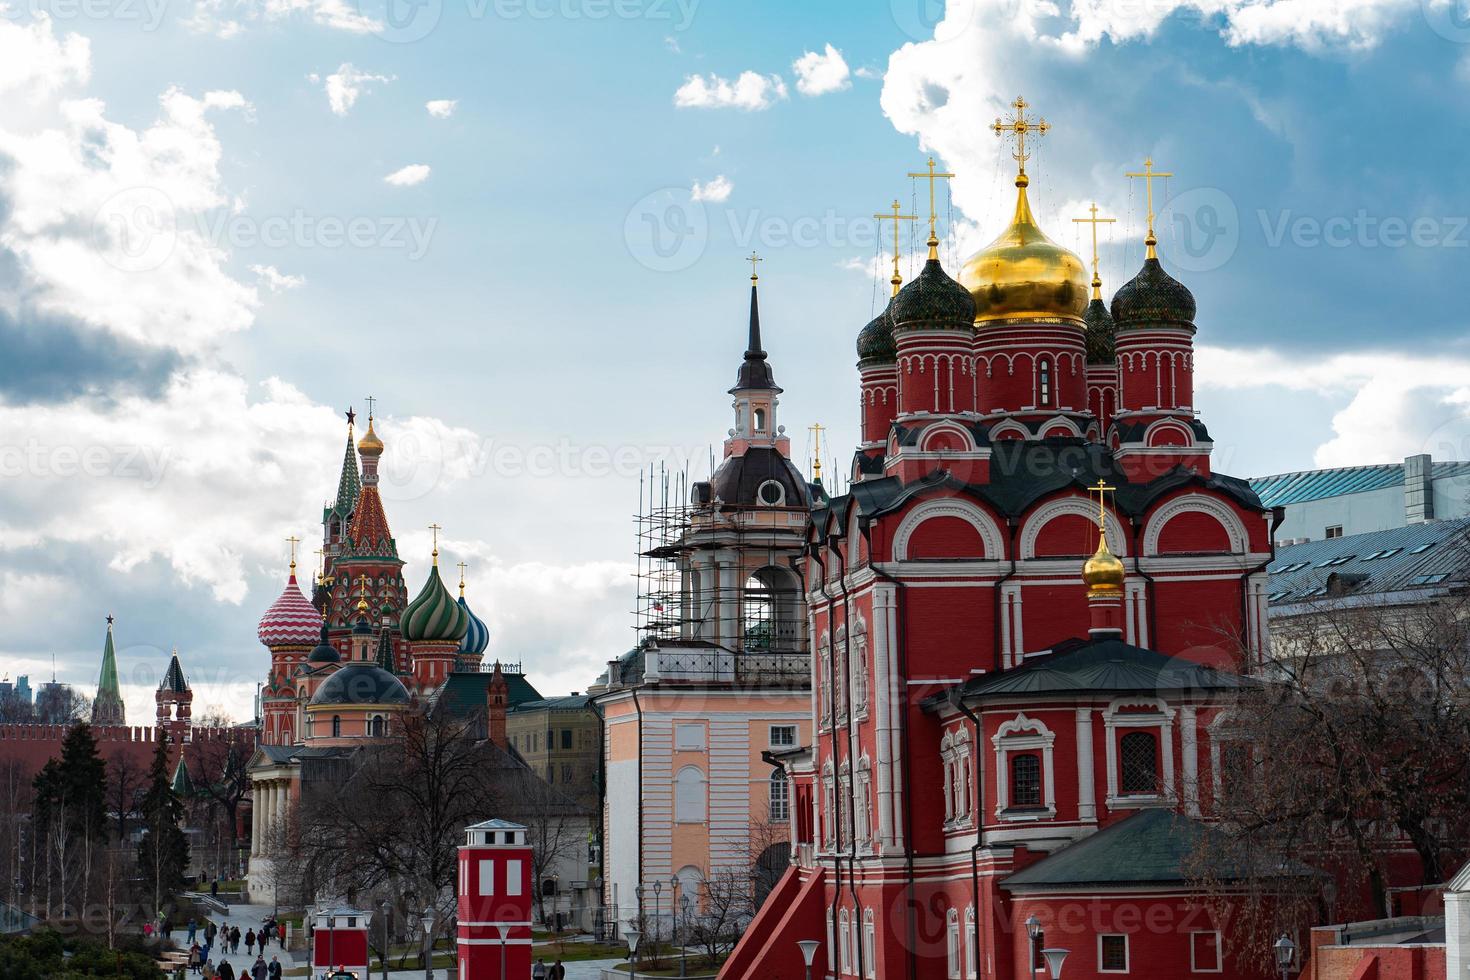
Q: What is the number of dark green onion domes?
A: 4